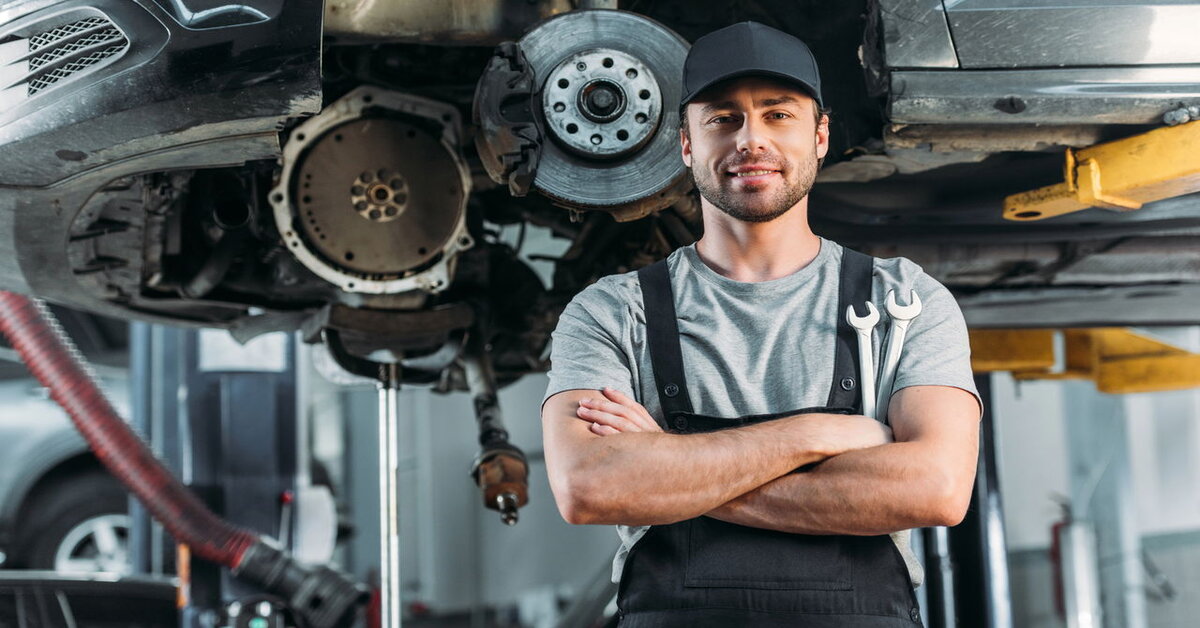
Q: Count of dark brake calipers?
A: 1